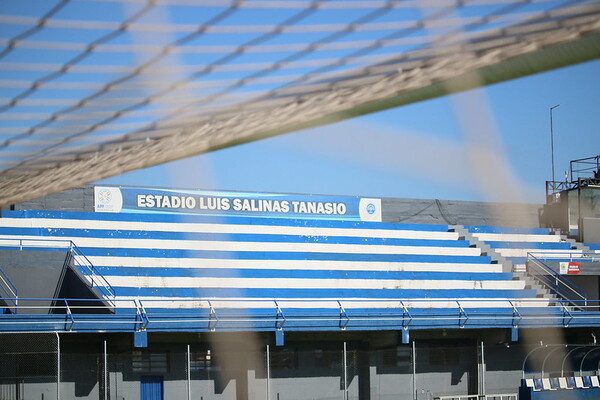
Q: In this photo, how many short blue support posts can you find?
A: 4